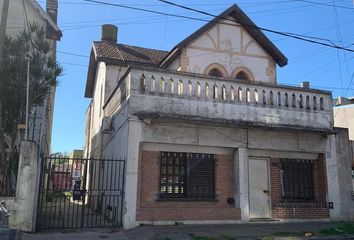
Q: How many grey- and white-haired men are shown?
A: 0